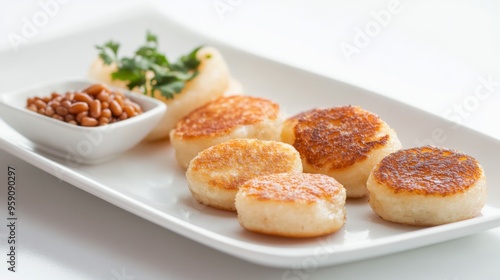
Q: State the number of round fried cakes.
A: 5